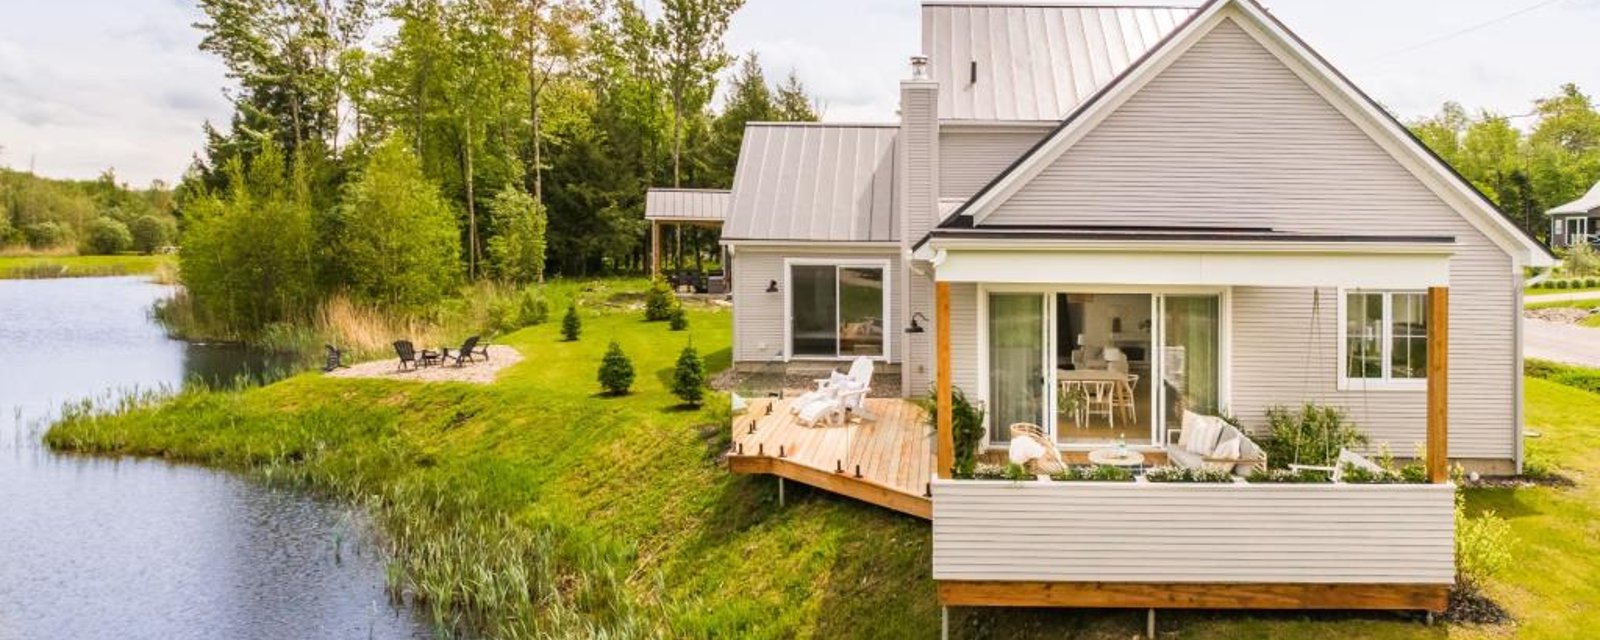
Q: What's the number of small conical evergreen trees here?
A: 5